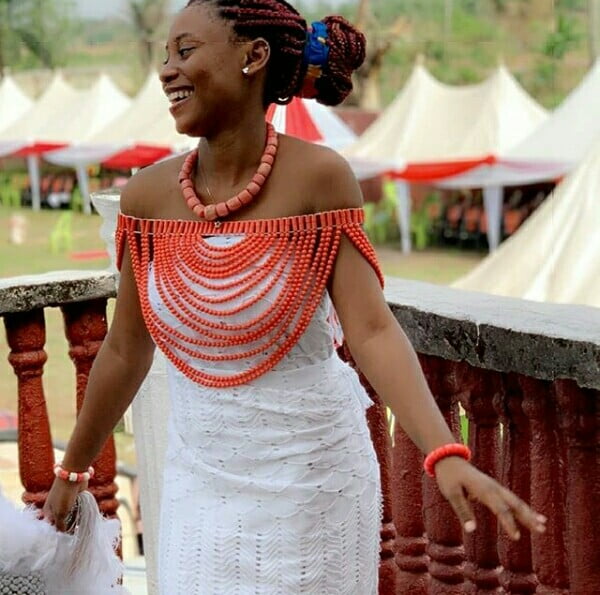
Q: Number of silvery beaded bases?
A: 1